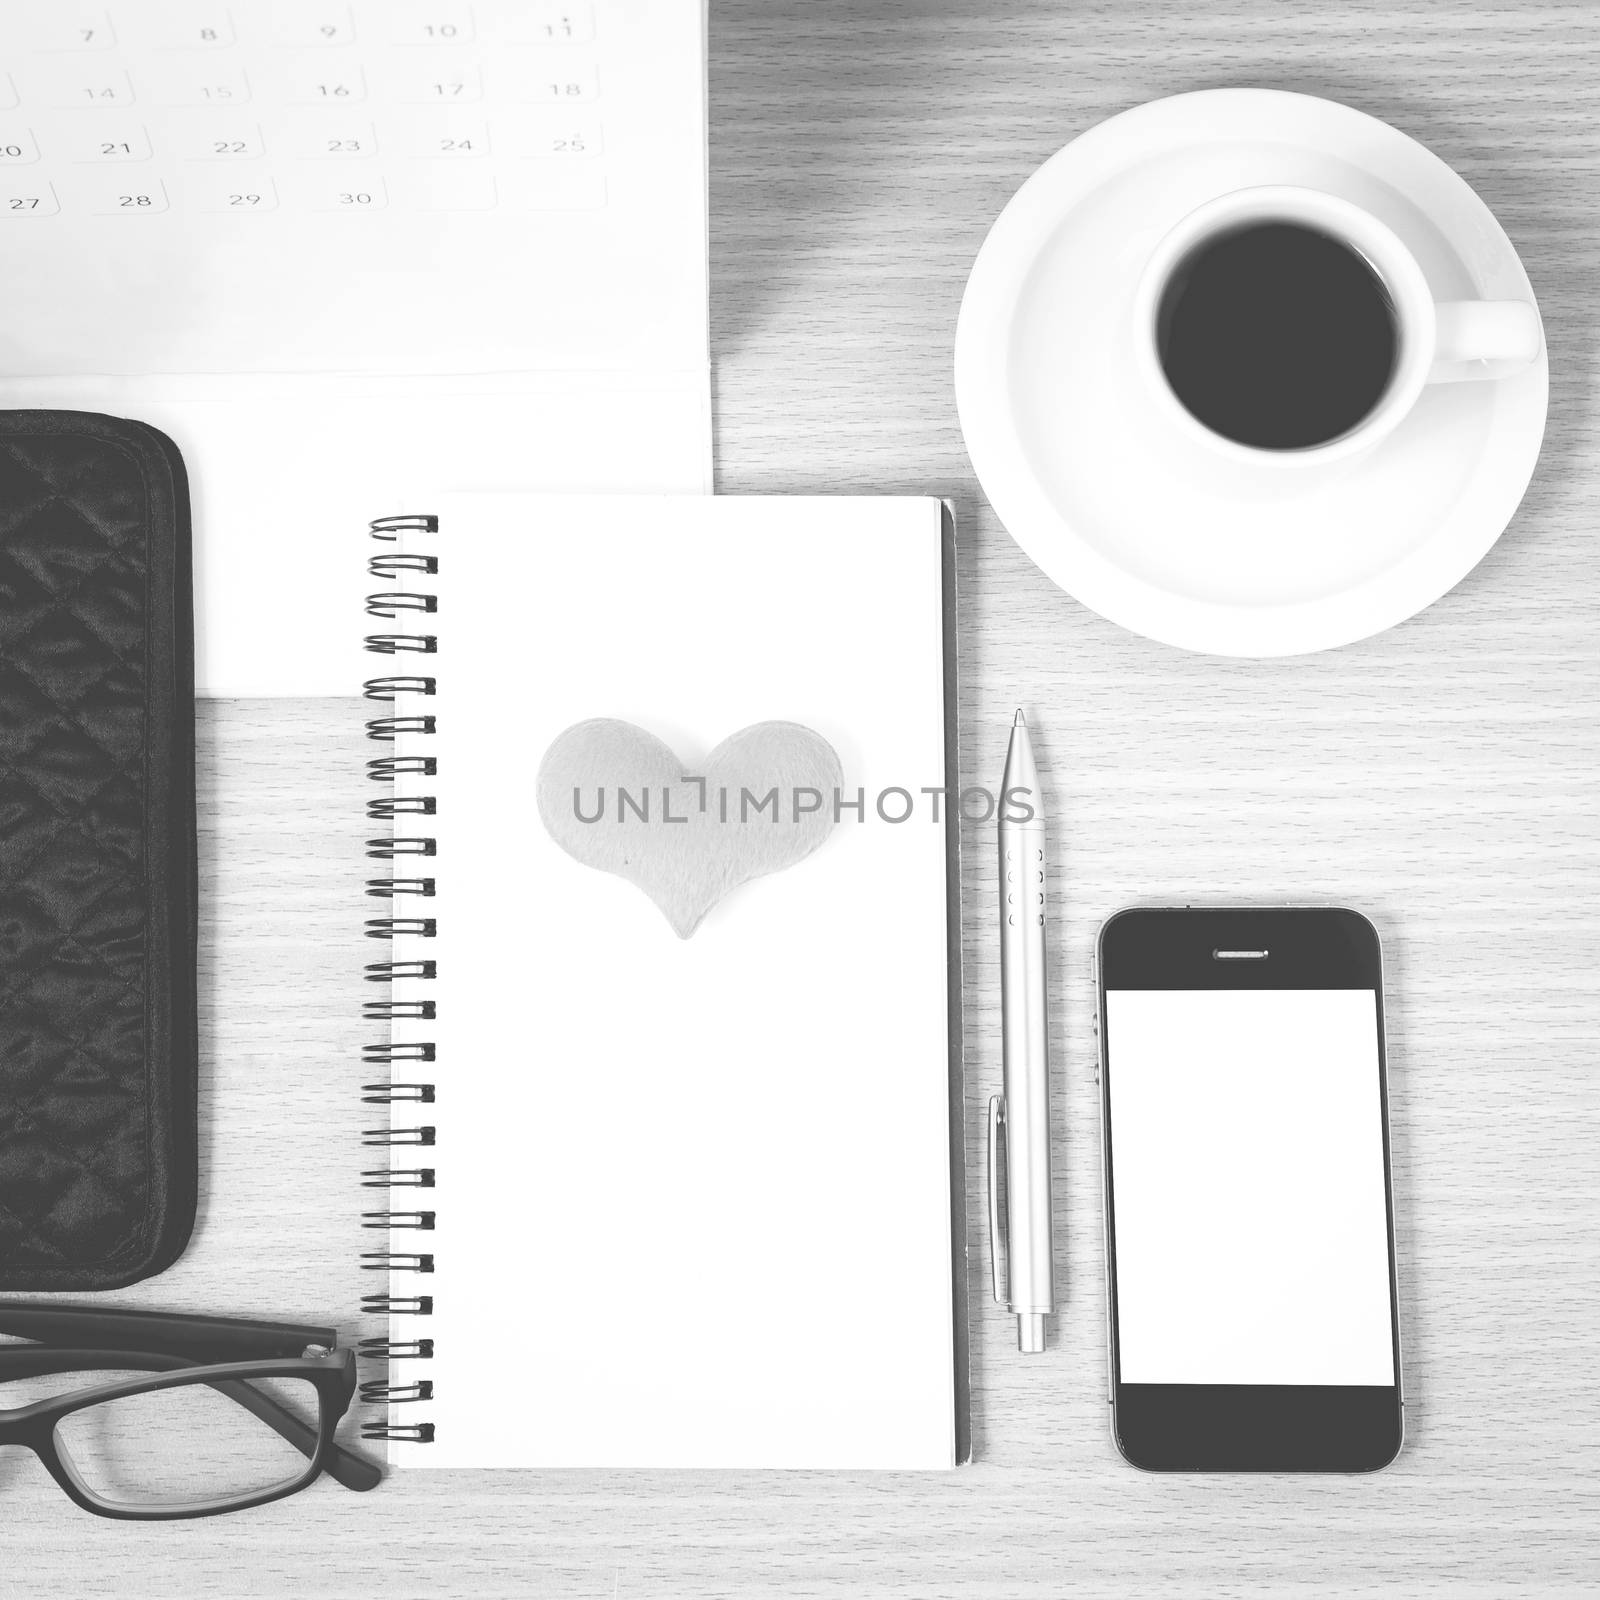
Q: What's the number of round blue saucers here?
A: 0